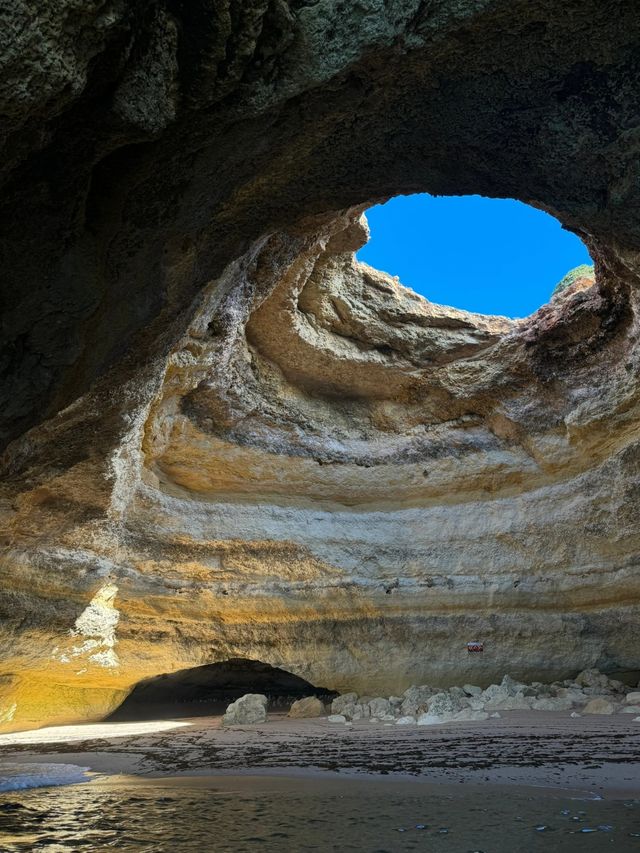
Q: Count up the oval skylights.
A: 1